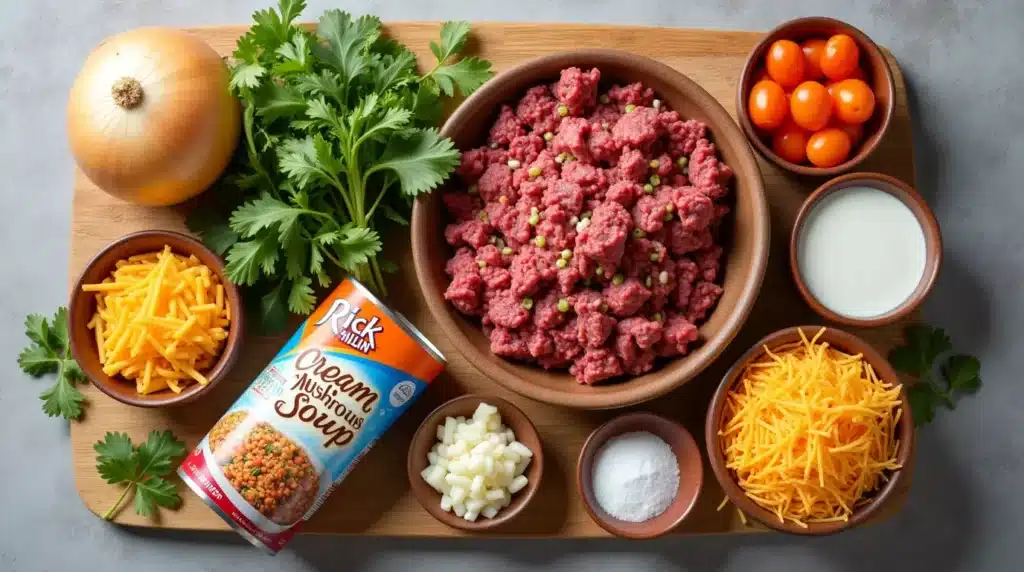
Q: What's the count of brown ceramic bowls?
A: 7